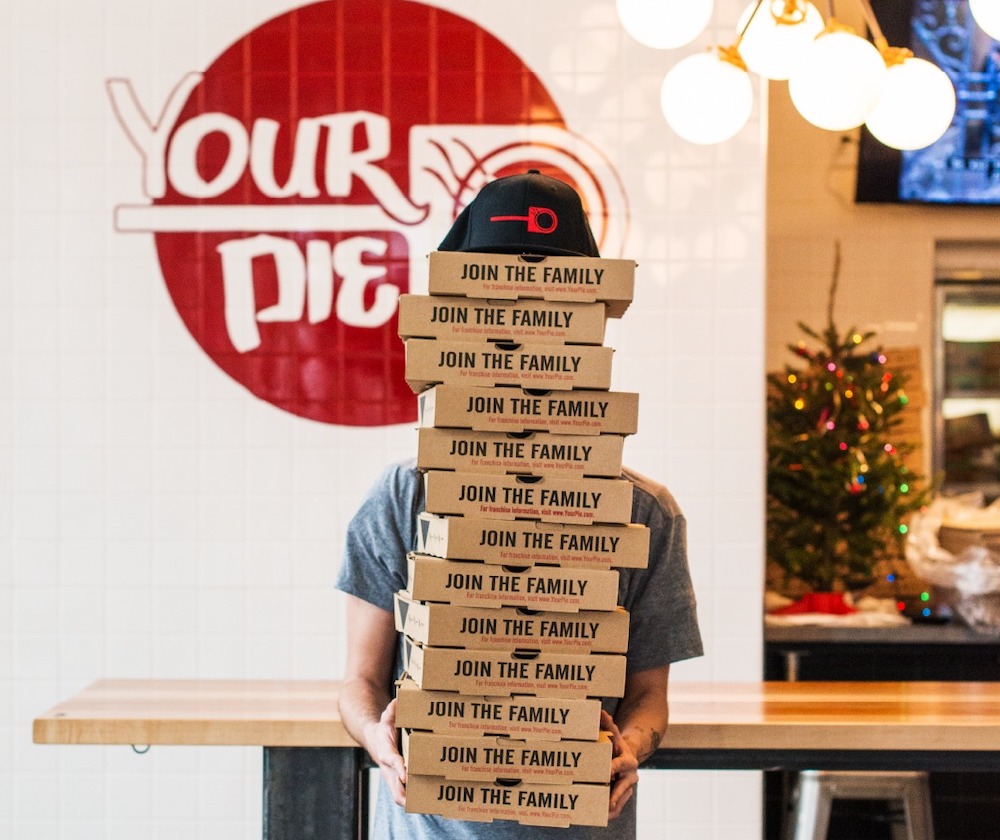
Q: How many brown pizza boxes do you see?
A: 13